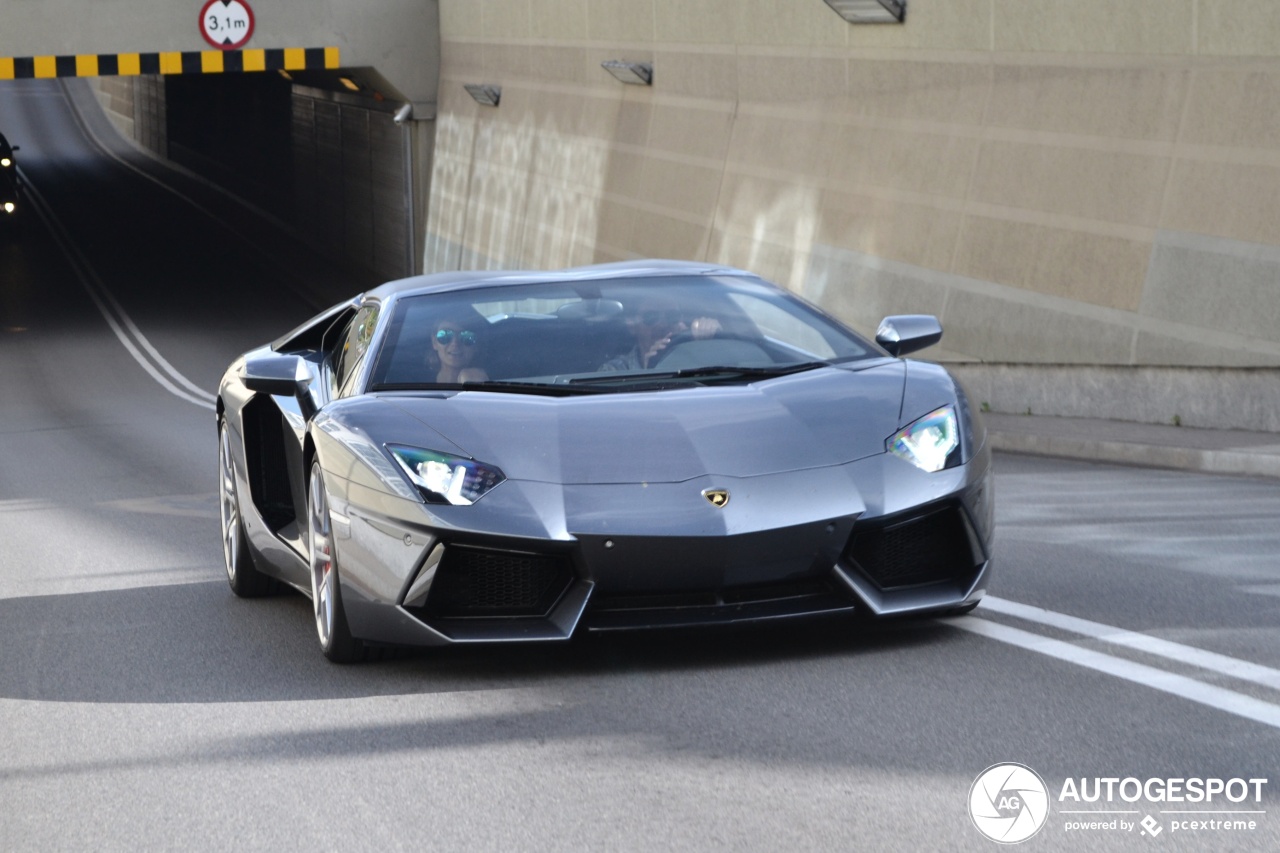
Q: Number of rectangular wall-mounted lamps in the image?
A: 3